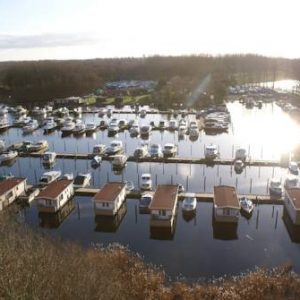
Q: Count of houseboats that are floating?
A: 6